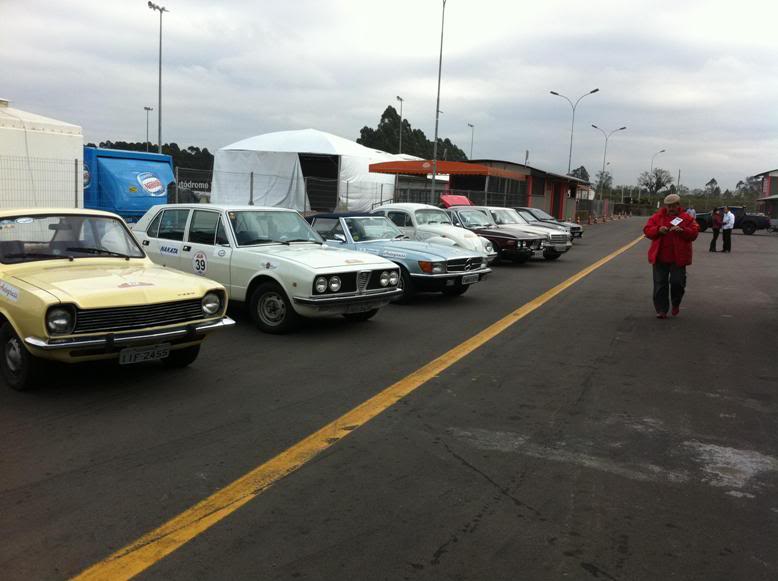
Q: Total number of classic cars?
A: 8